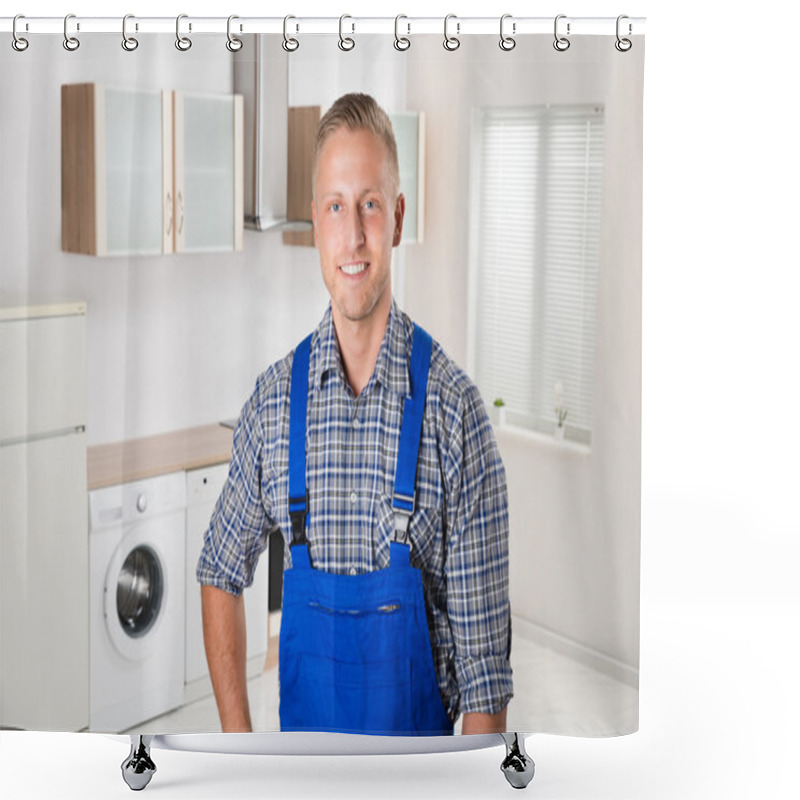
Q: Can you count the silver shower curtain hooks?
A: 12